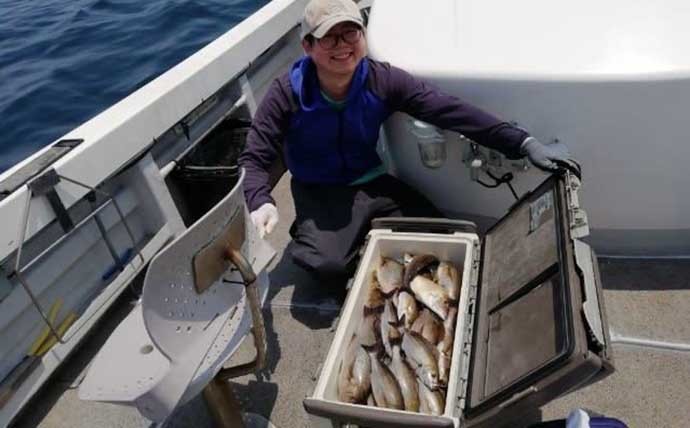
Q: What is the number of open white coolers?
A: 1